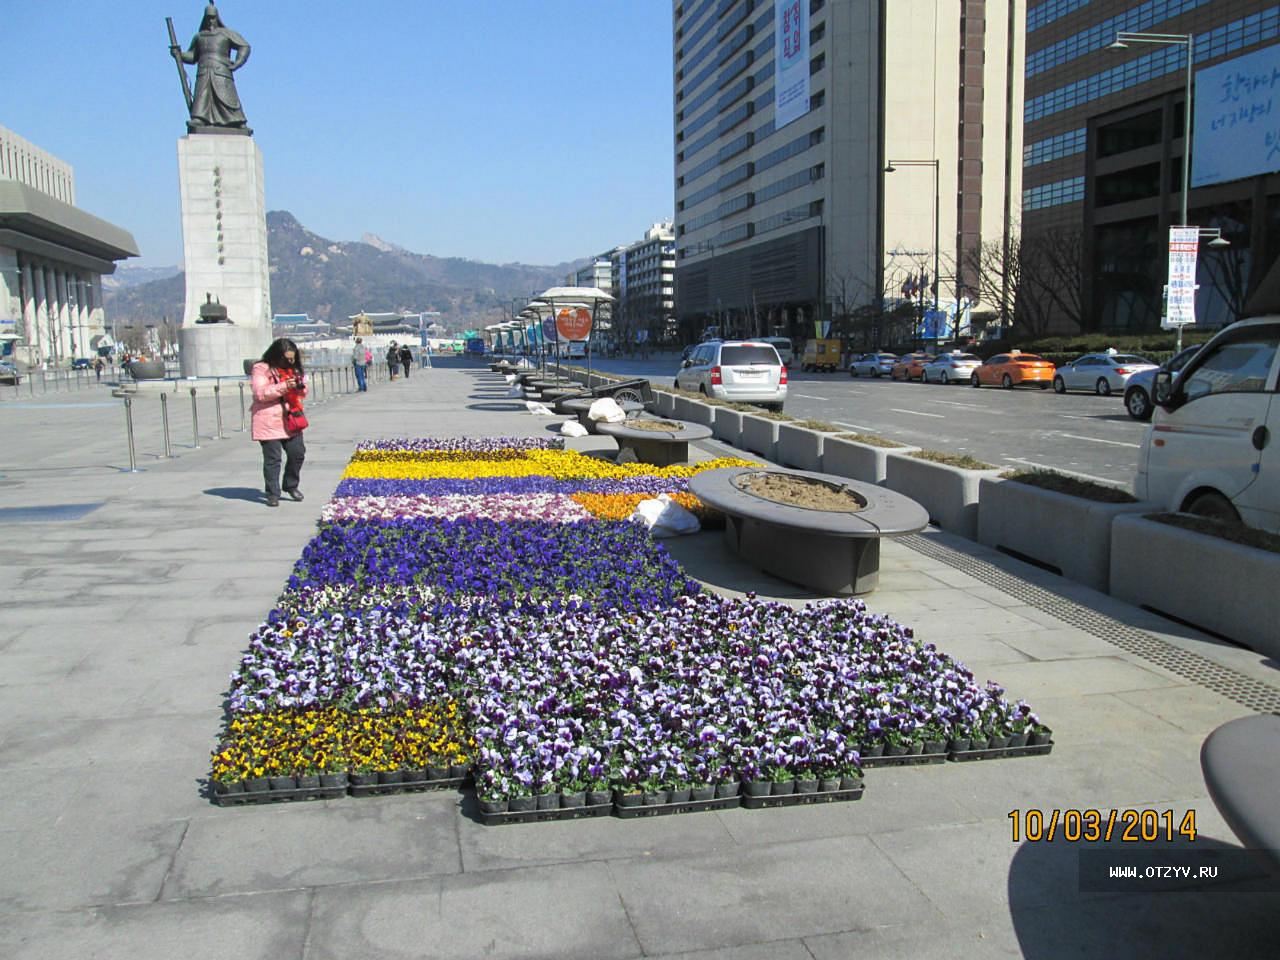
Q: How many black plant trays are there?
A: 7